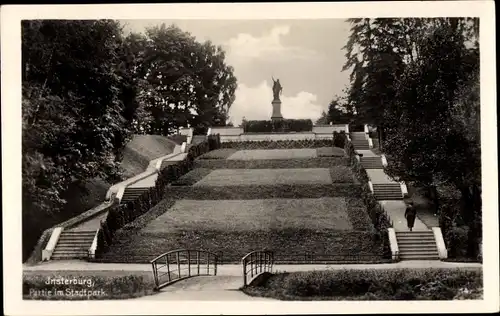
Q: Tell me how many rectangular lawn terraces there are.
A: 3